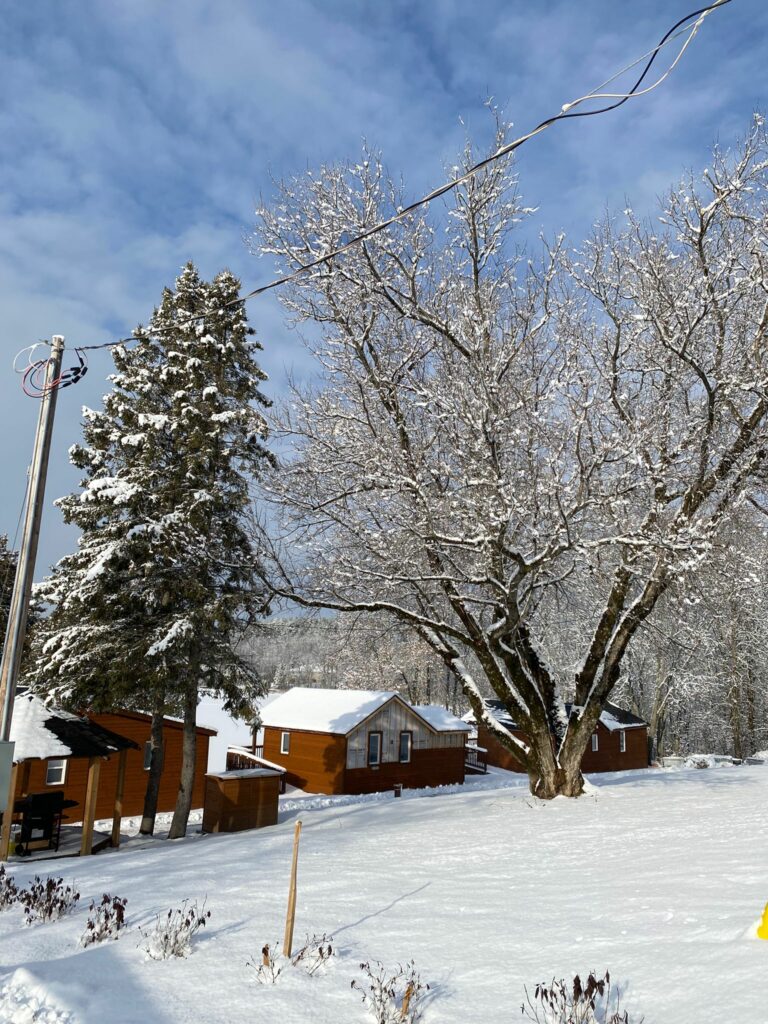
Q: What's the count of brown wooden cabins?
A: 3